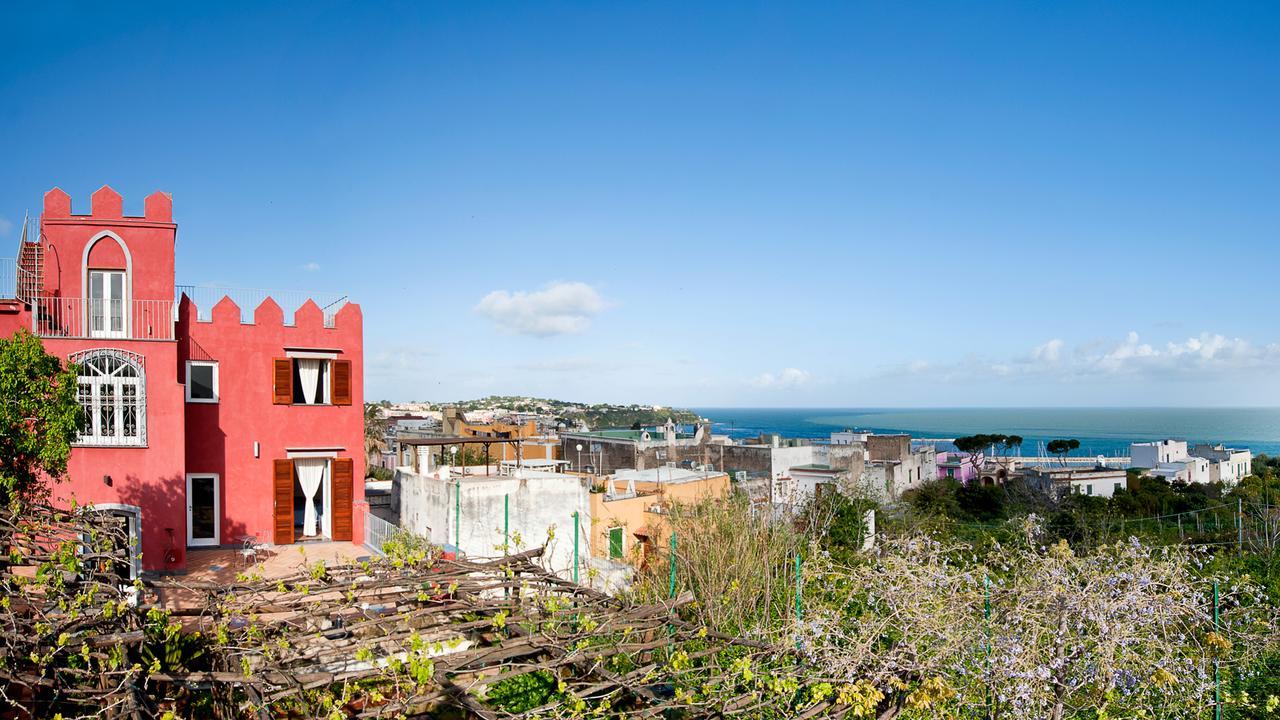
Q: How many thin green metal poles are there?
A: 7